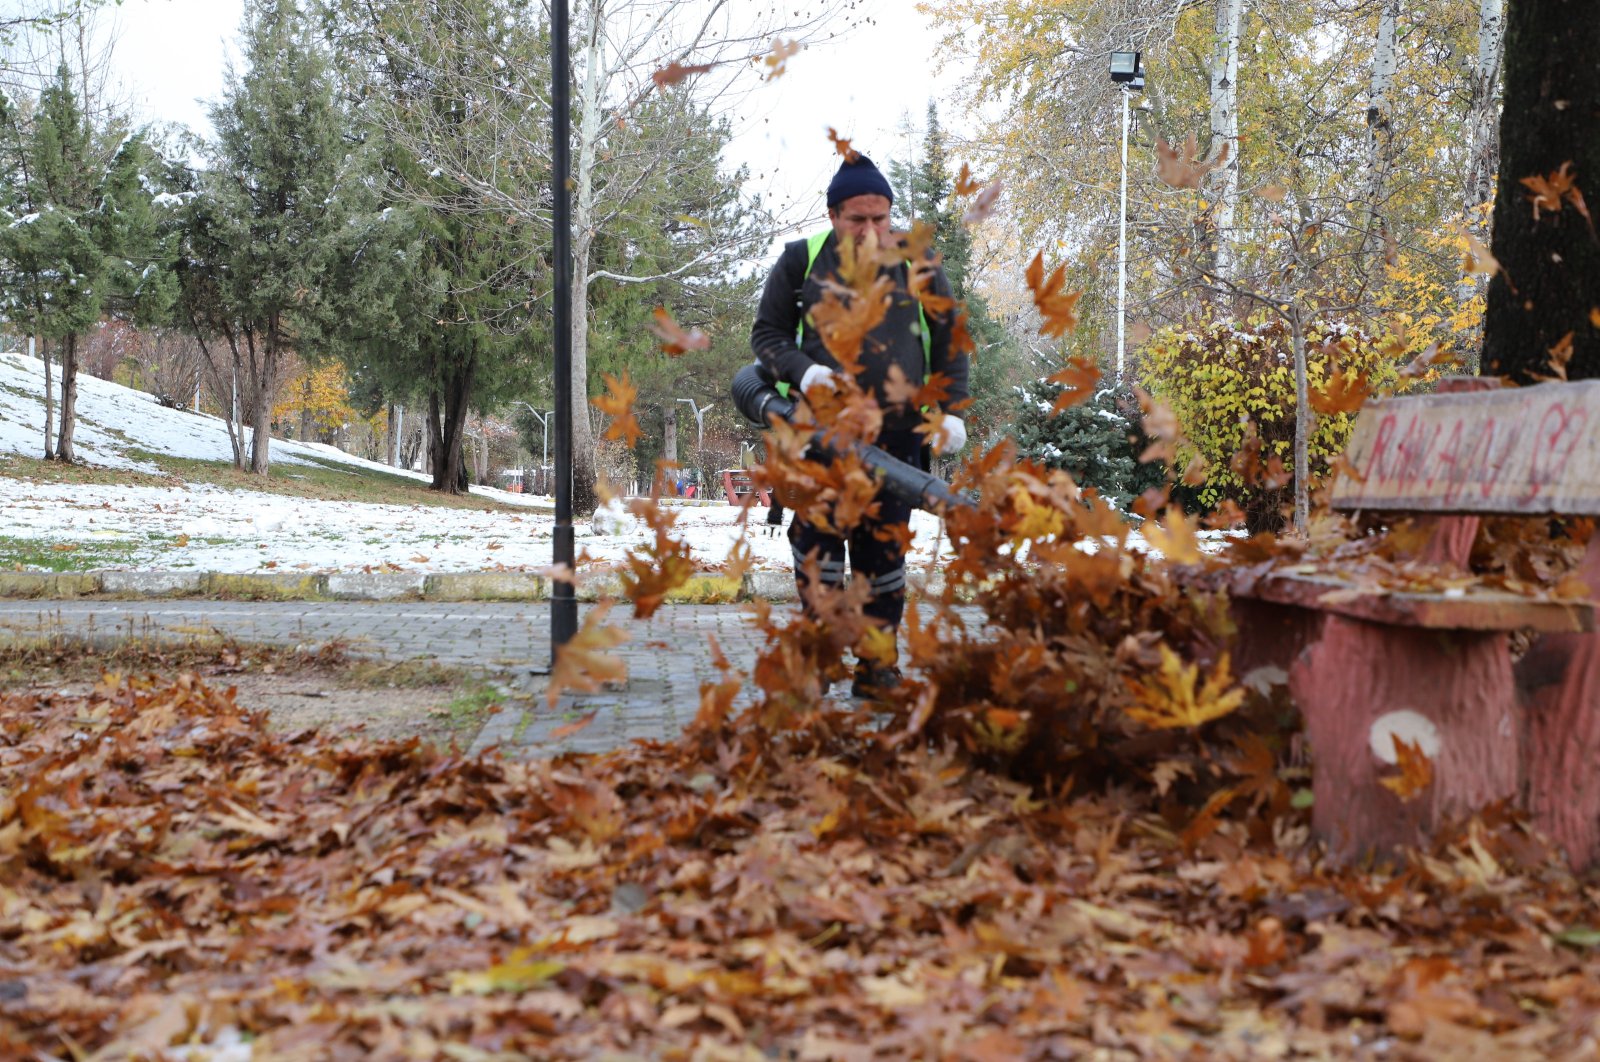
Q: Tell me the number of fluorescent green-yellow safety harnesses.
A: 1